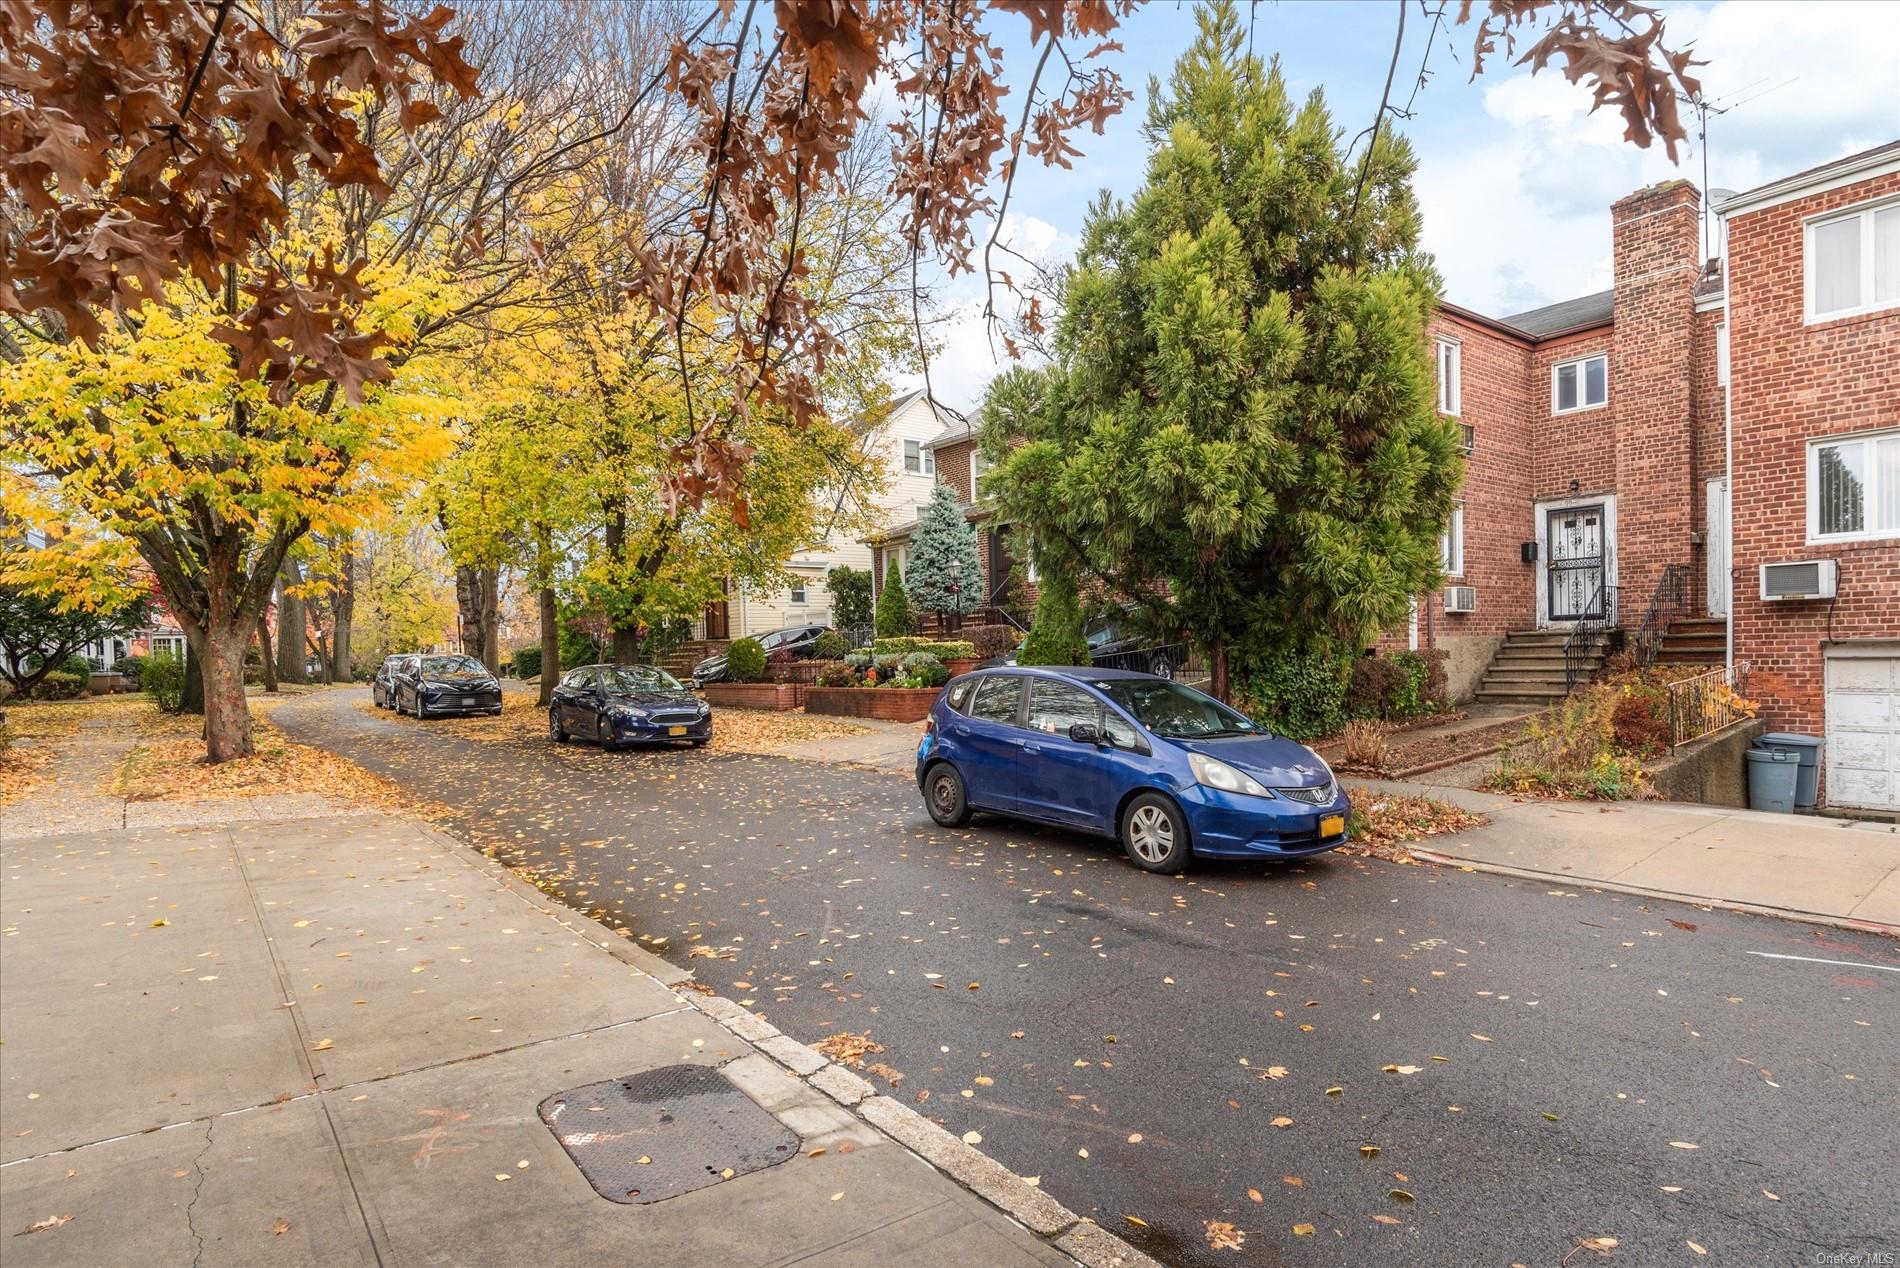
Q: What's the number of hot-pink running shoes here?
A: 0